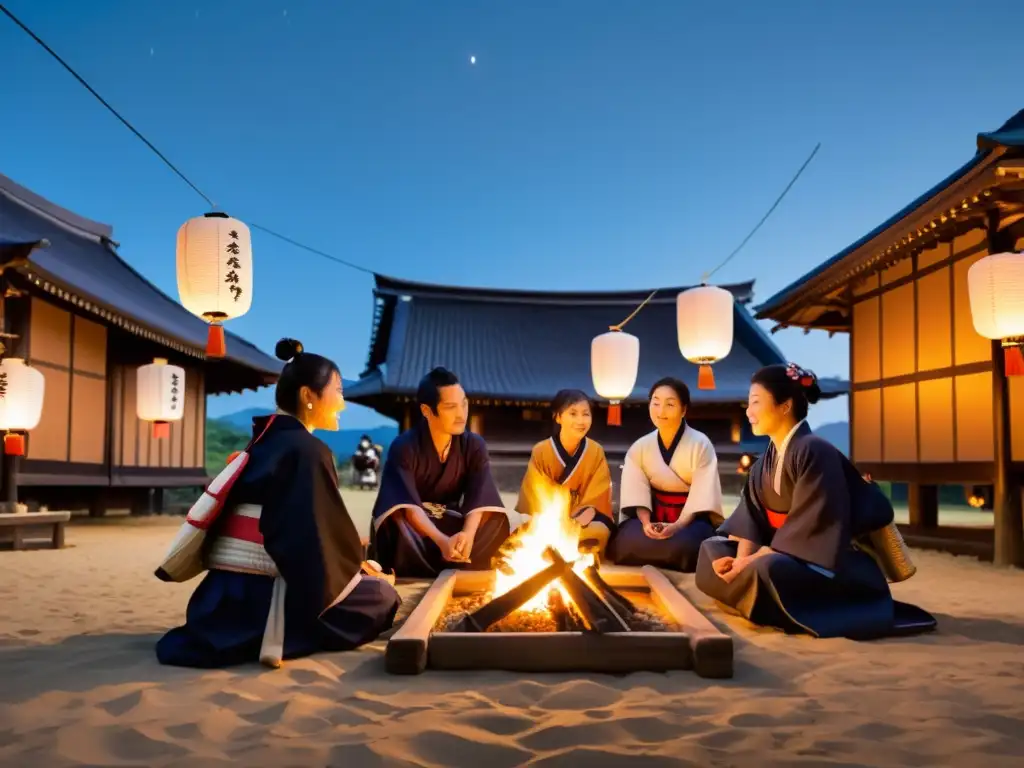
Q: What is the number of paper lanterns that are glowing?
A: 6